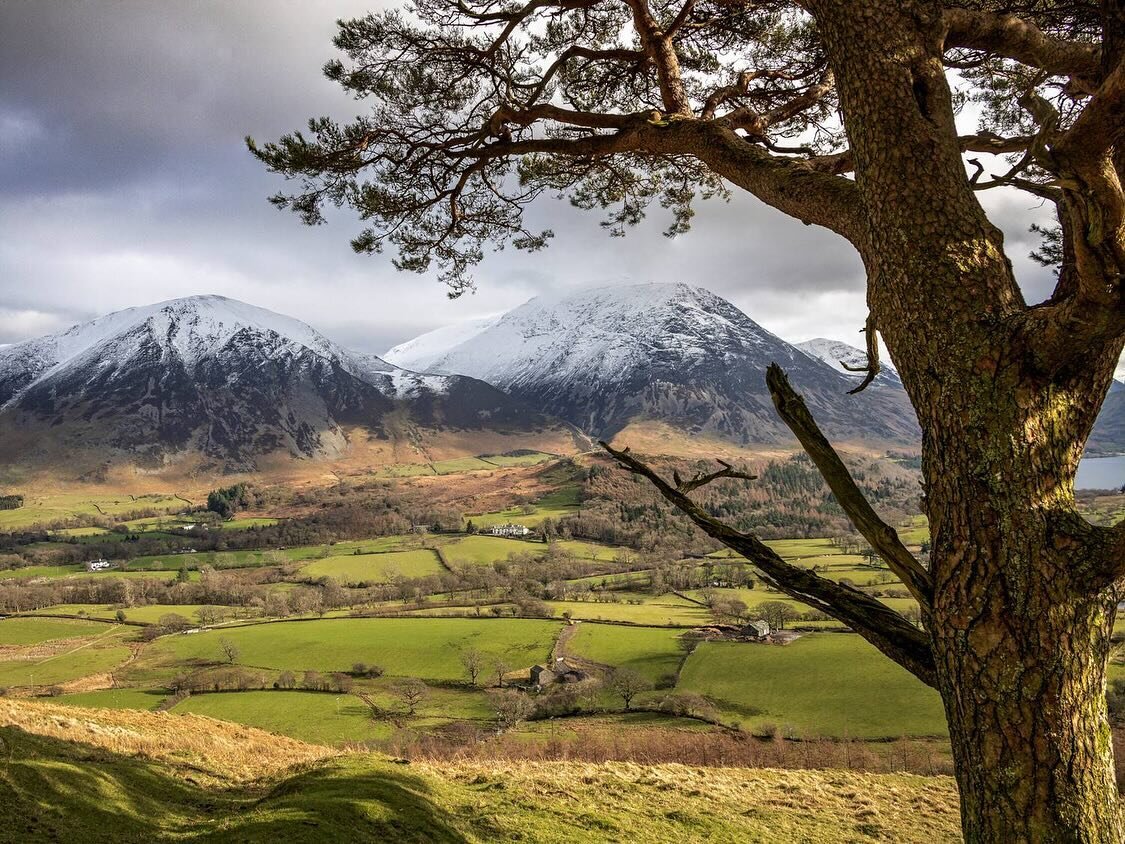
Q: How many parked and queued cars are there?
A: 0